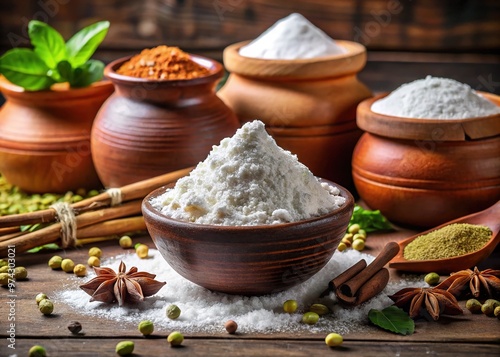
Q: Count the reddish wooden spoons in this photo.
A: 1